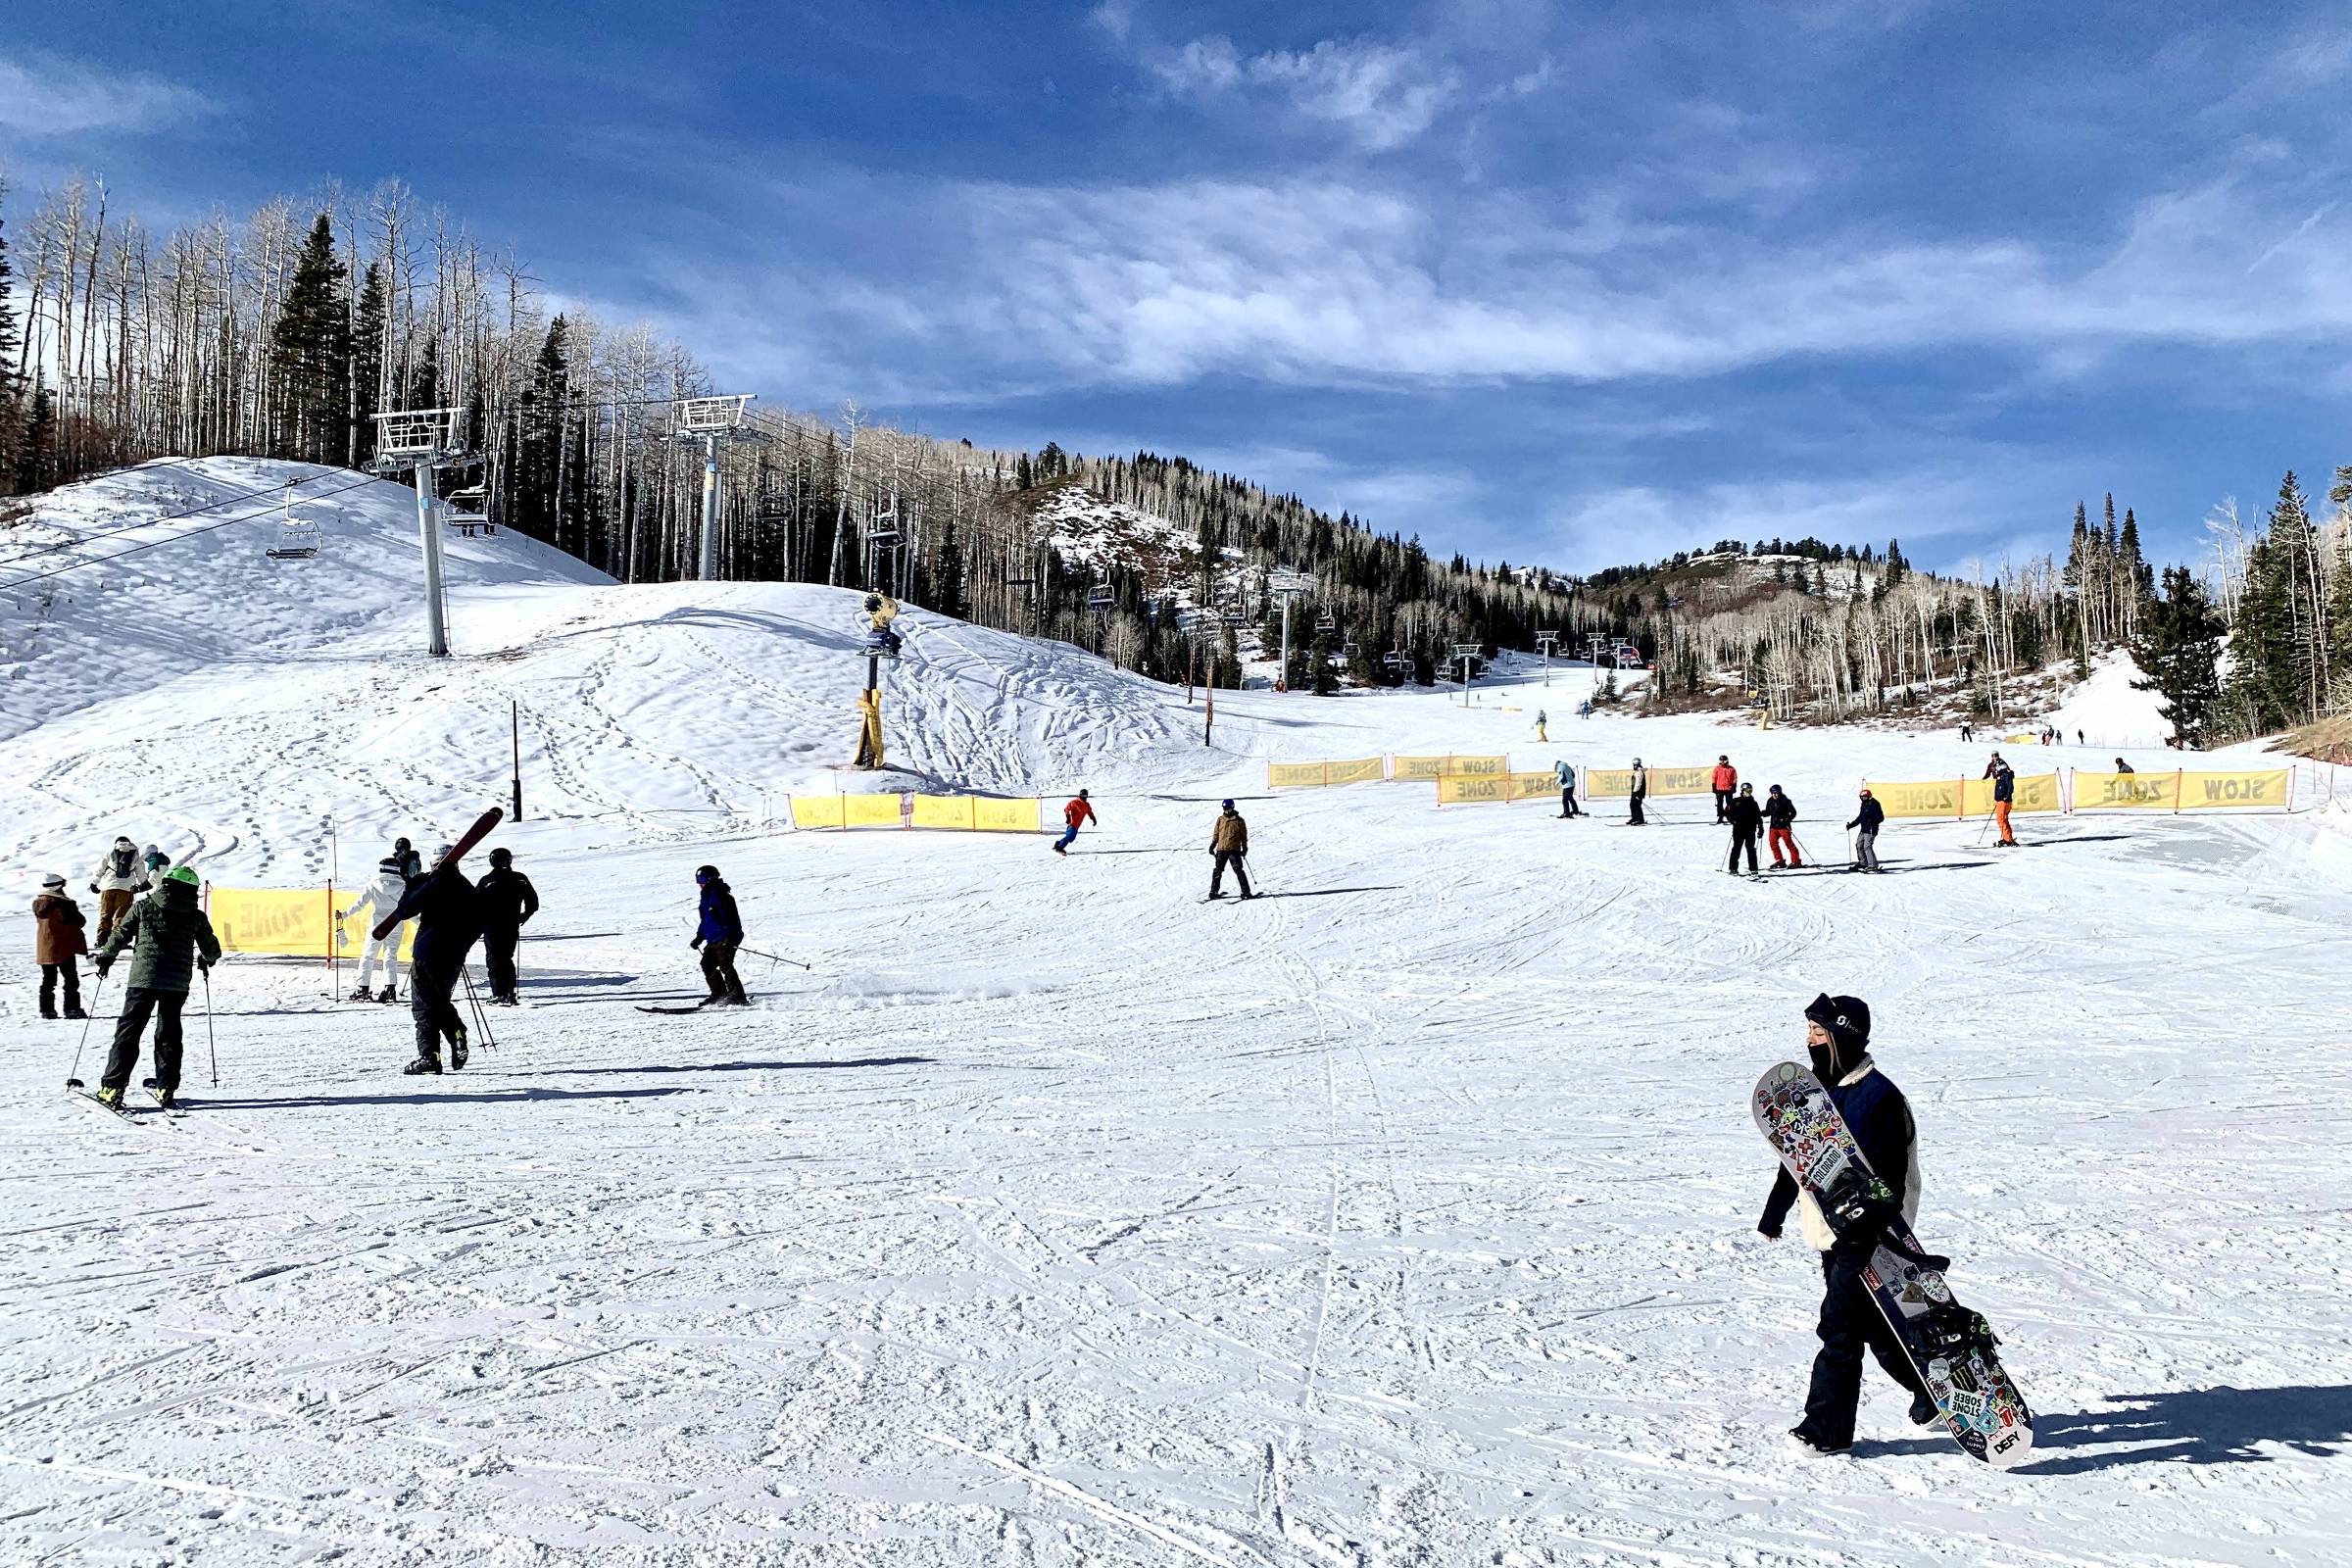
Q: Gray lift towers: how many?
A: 7